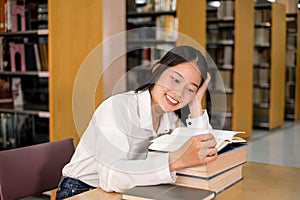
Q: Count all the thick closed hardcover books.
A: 2